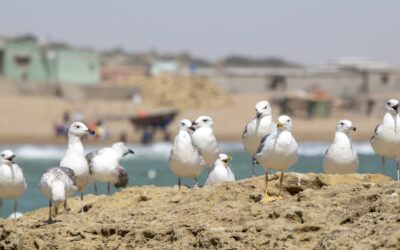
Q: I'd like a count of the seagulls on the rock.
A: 11